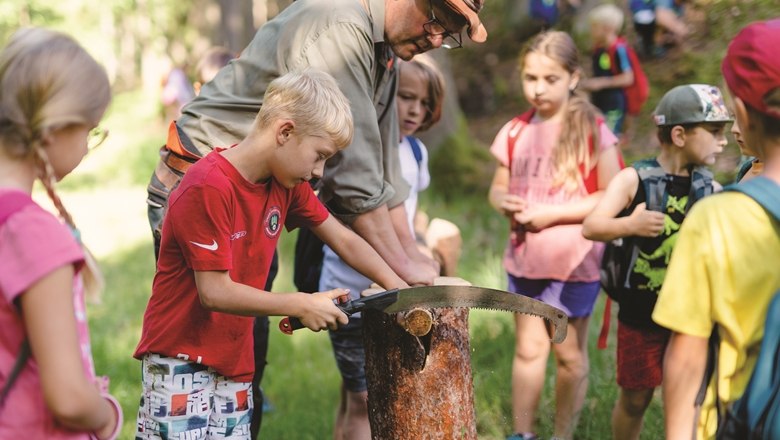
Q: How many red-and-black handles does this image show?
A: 1